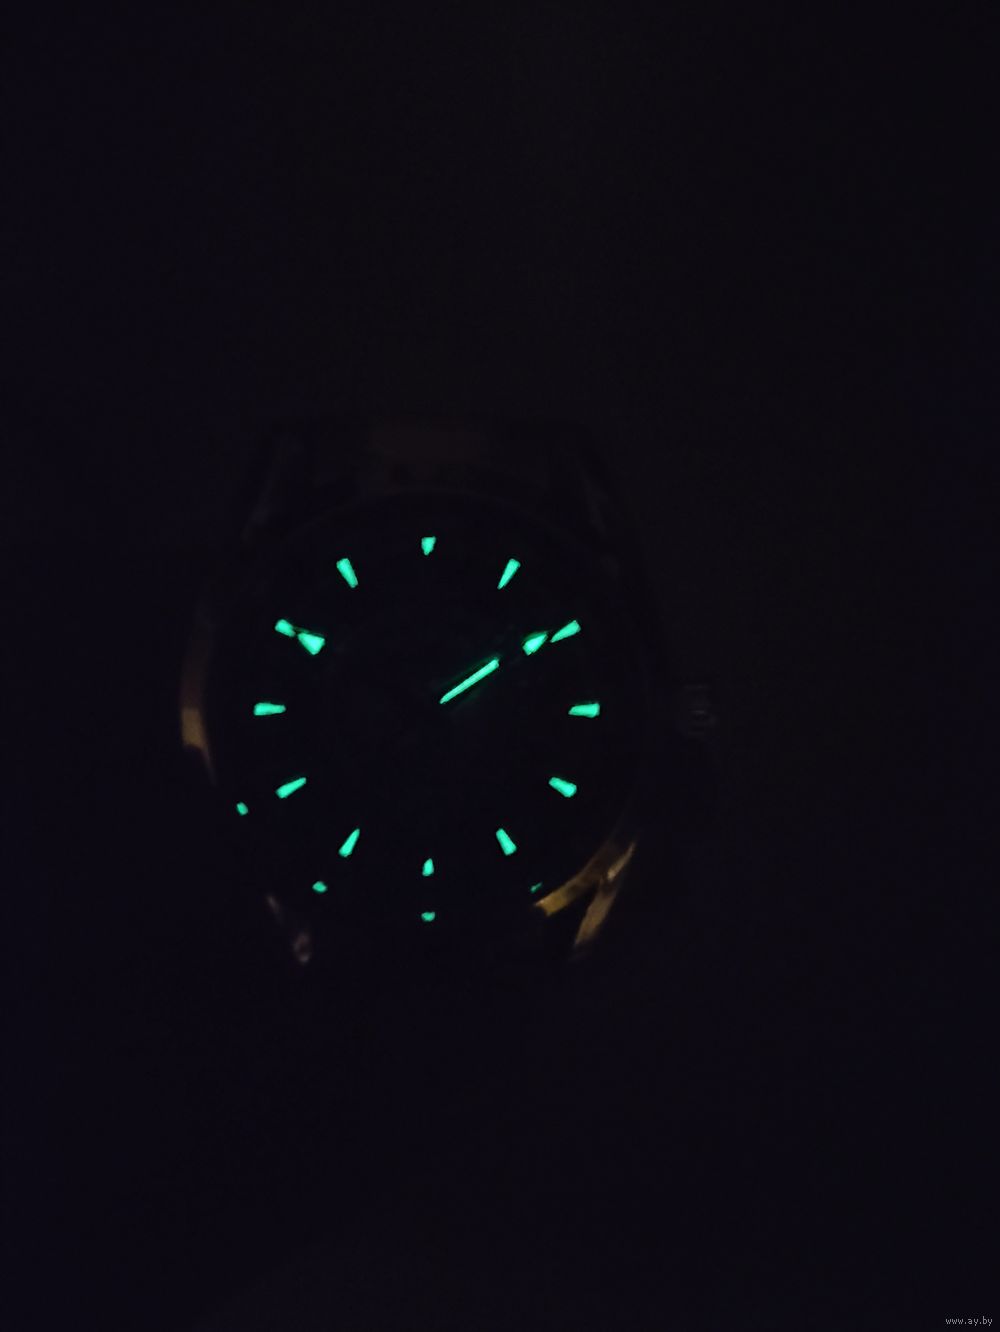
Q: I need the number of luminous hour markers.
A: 12